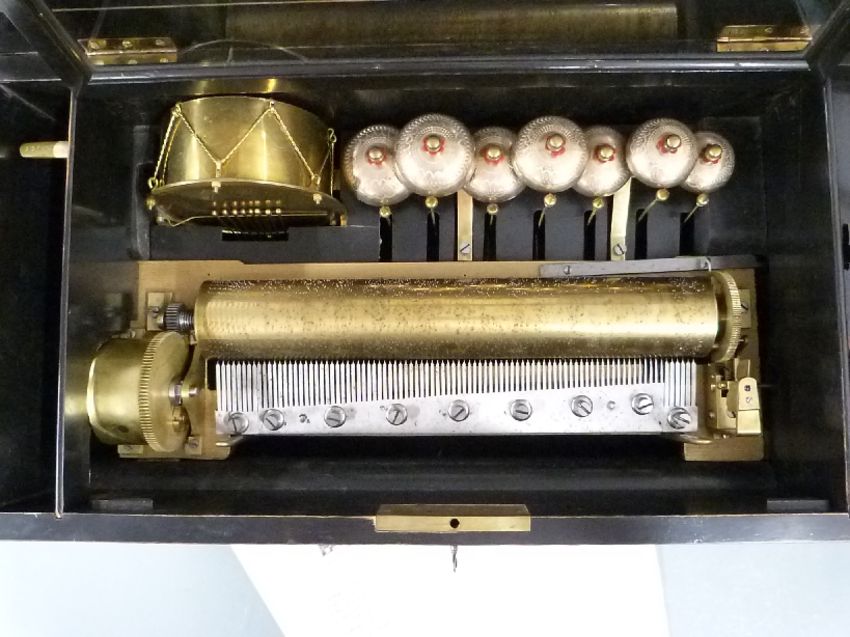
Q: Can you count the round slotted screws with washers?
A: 9